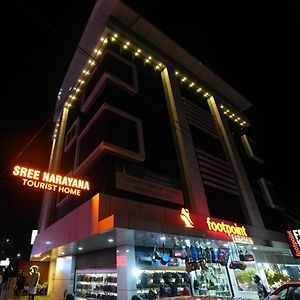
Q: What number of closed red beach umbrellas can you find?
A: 0